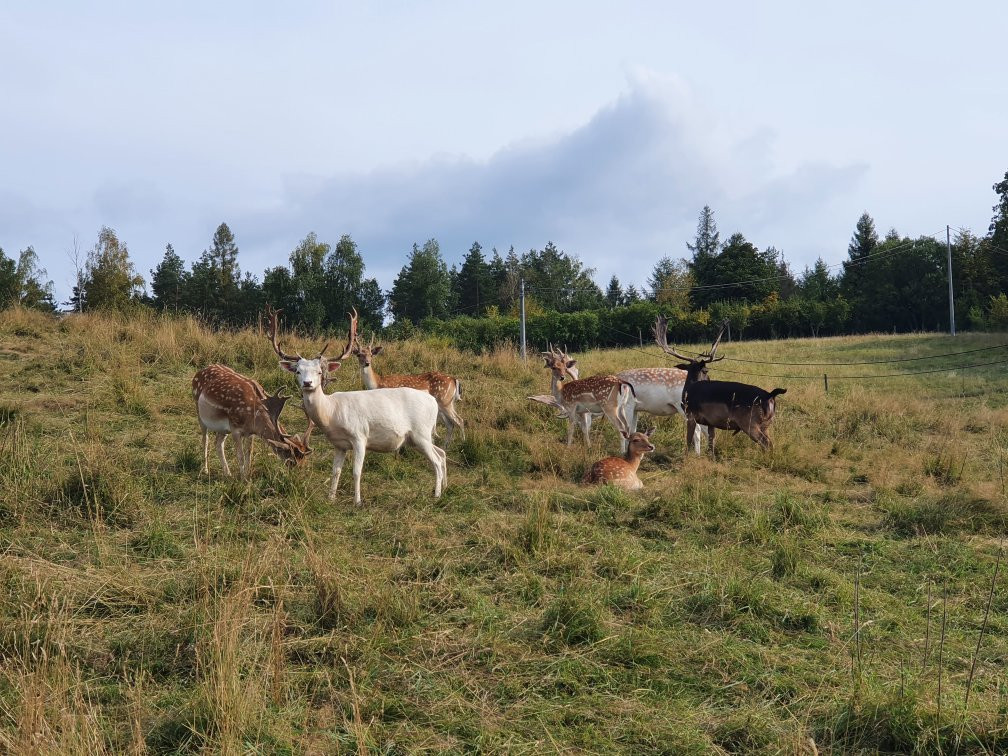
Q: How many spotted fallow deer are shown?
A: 5